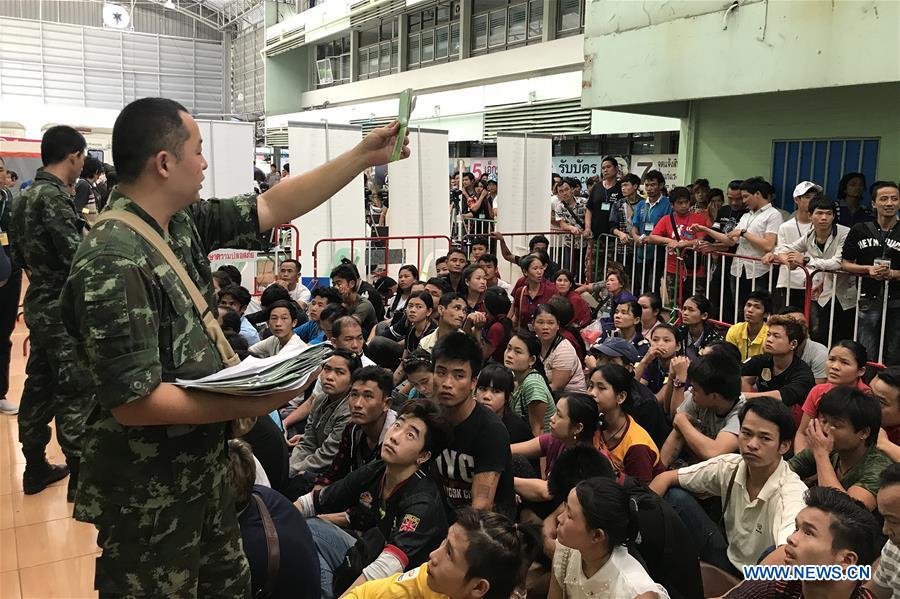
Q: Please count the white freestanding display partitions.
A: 4